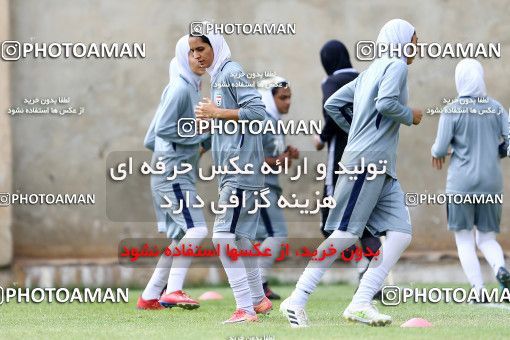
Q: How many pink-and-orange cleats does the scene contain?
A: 2